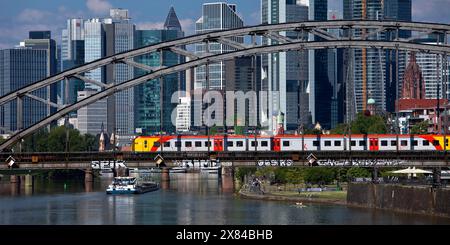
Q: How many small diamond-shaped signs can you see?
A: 3